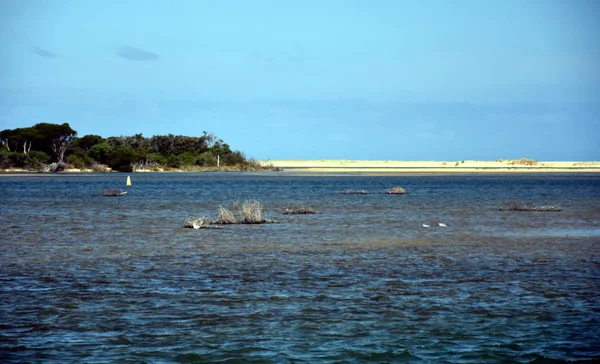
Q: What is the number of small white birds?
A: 2